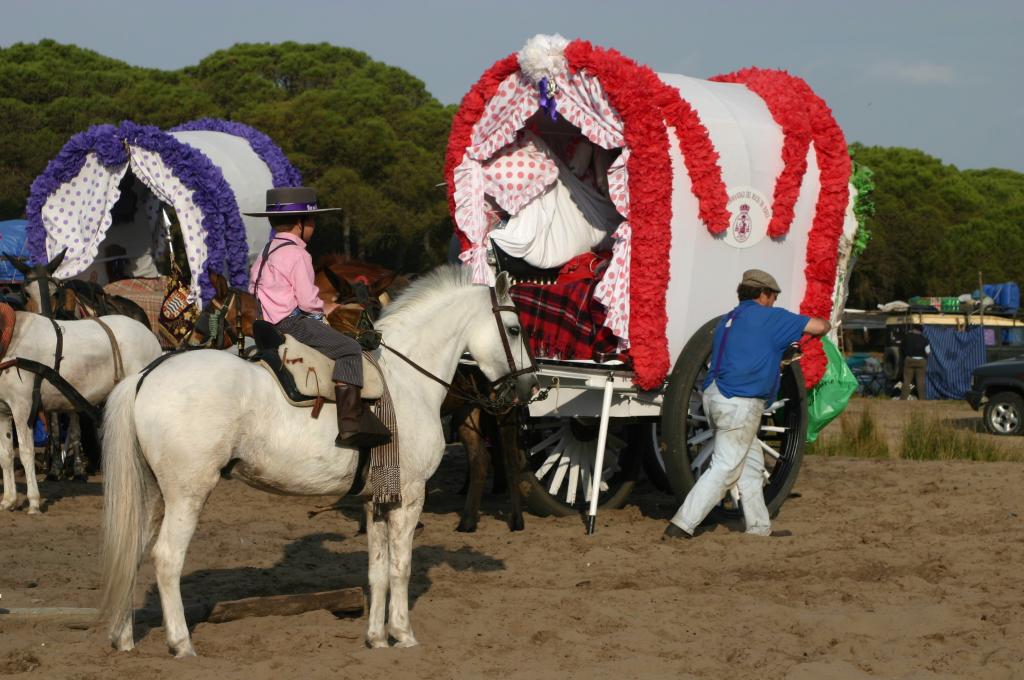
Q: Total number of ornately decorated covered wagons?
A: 2